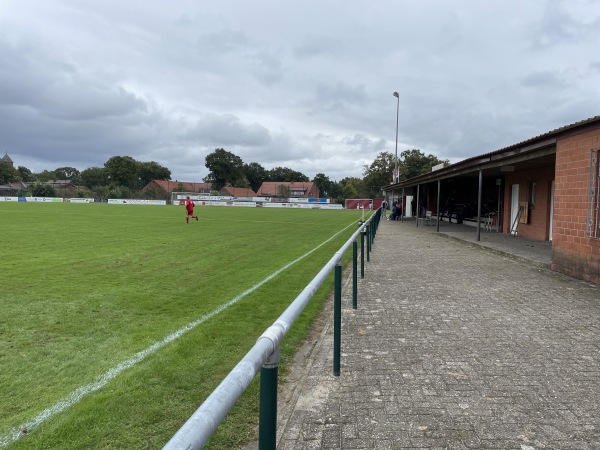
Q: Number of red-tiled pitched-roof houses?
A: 3